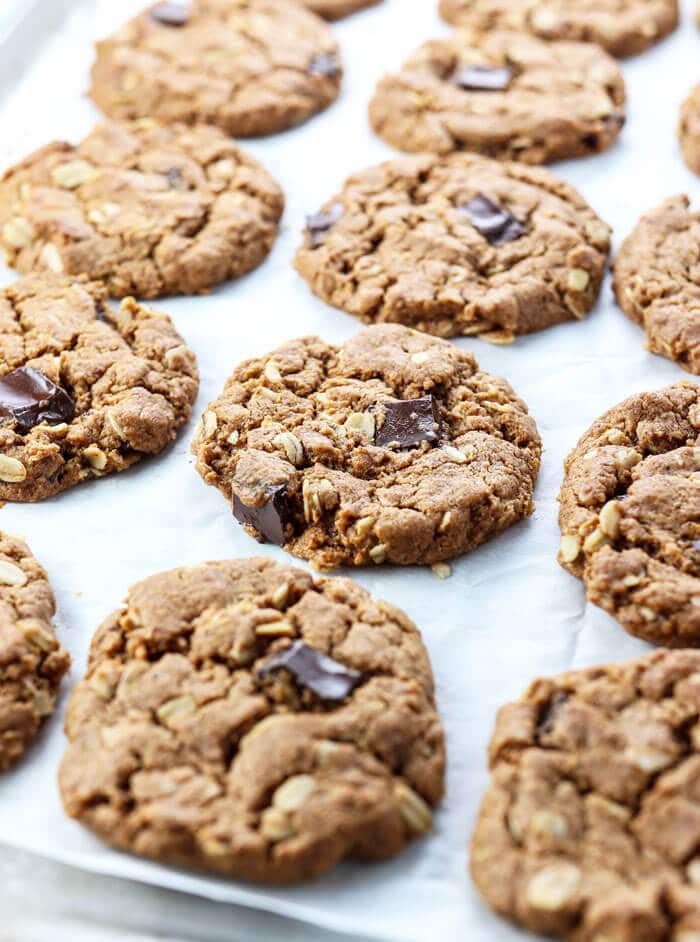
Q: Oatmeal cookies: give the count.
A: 14